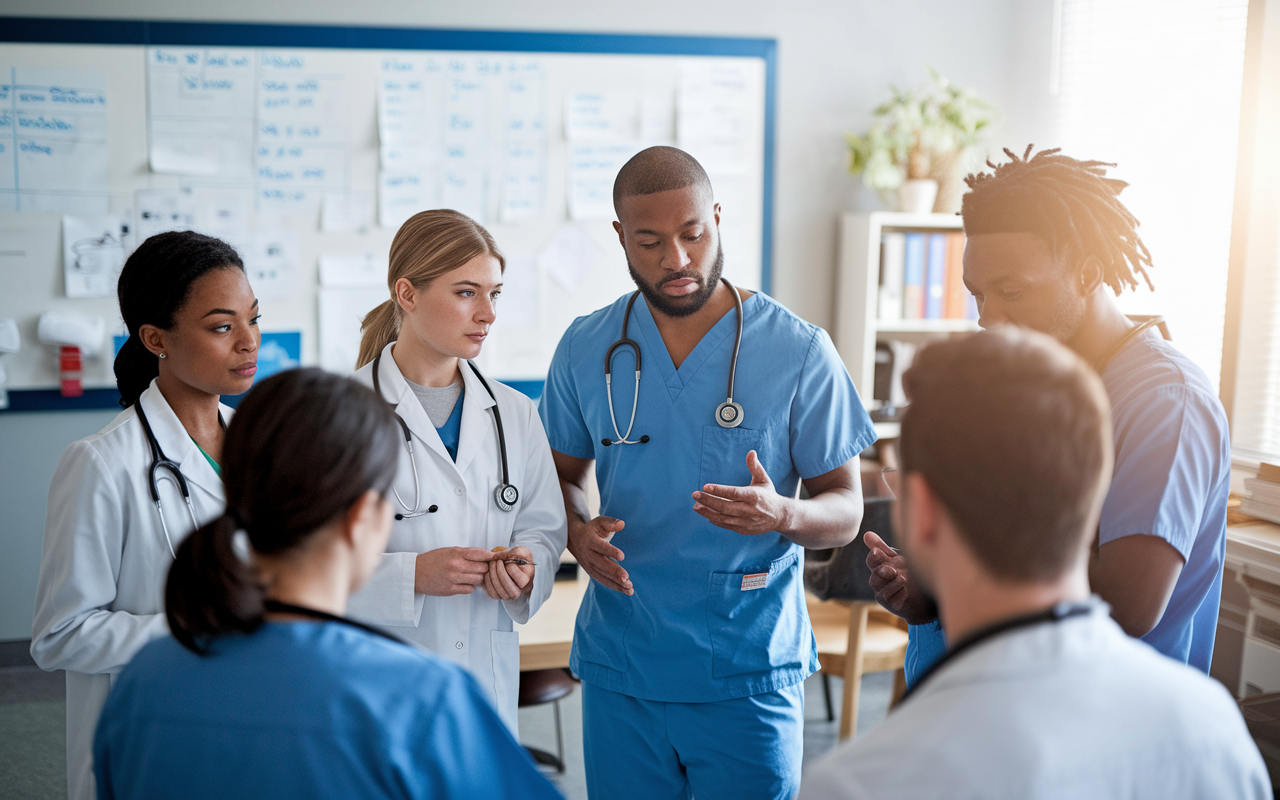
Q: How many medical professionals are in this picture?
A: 6